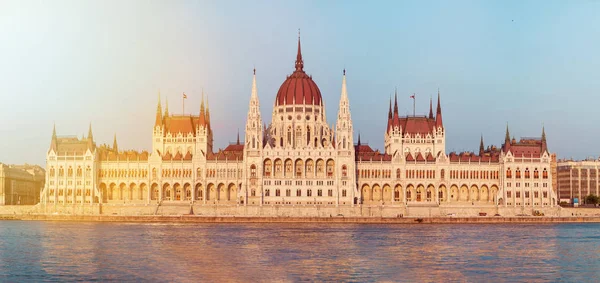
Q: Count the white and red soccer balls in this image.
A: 0